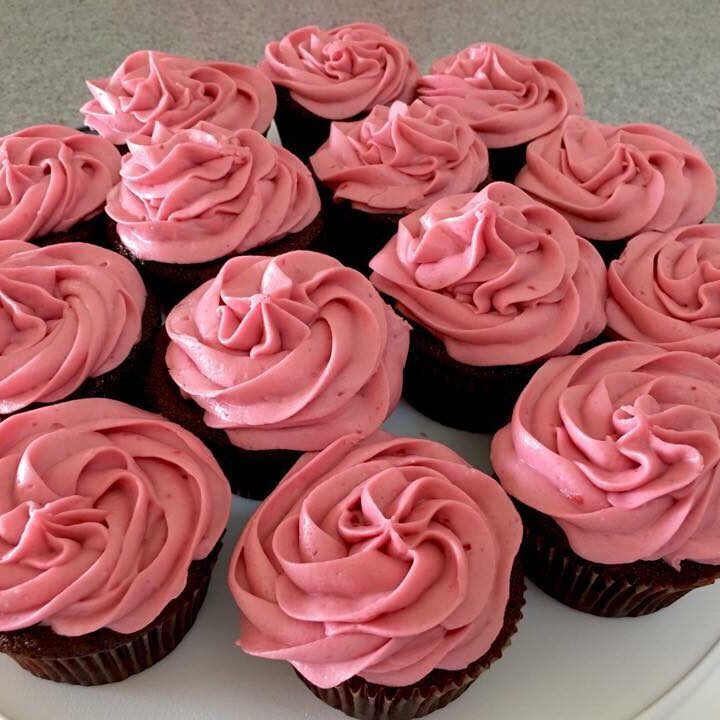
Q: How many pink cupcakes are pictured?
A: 14